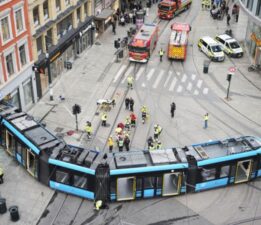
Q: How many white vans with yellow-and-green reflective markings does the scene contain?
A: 2